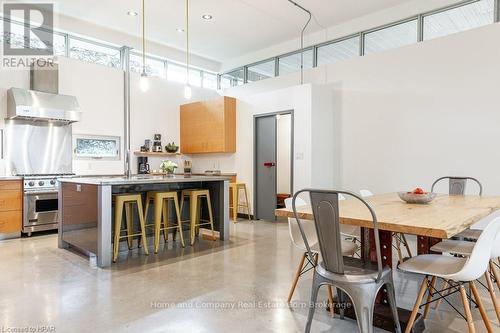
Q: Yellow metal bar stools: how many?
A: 4